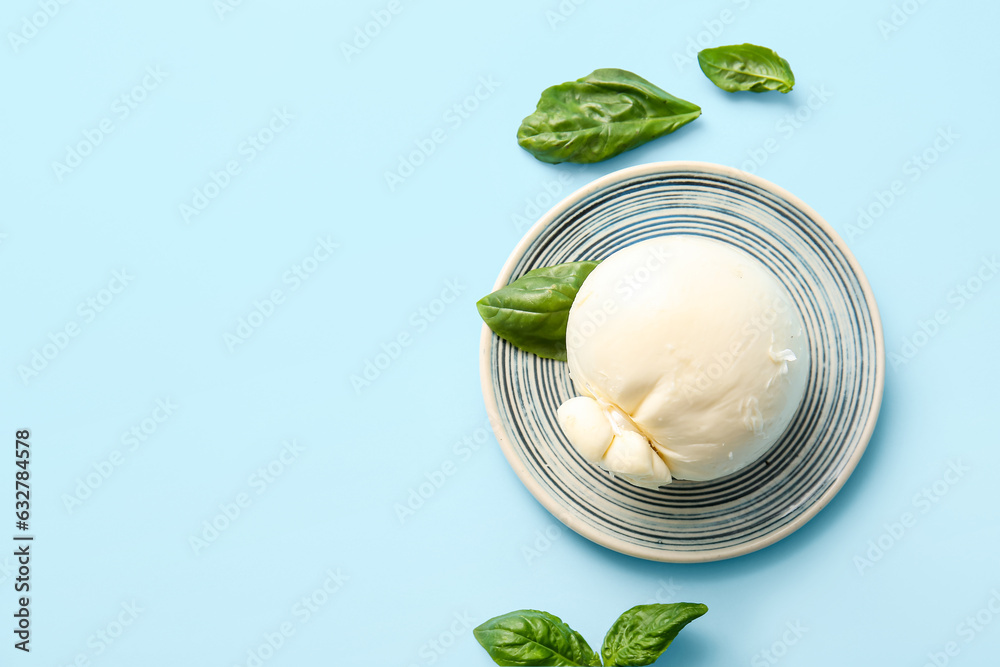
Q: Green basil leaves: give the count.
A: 5